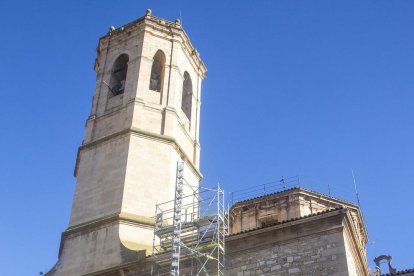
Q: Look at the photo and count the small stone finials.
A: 3